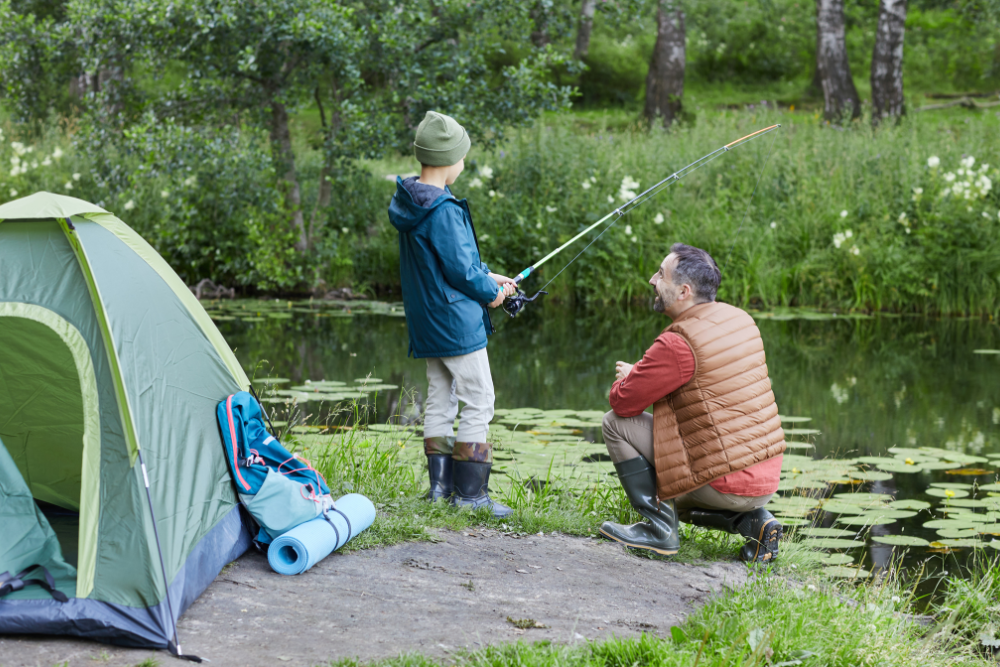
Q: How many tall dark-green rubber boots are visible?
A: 2